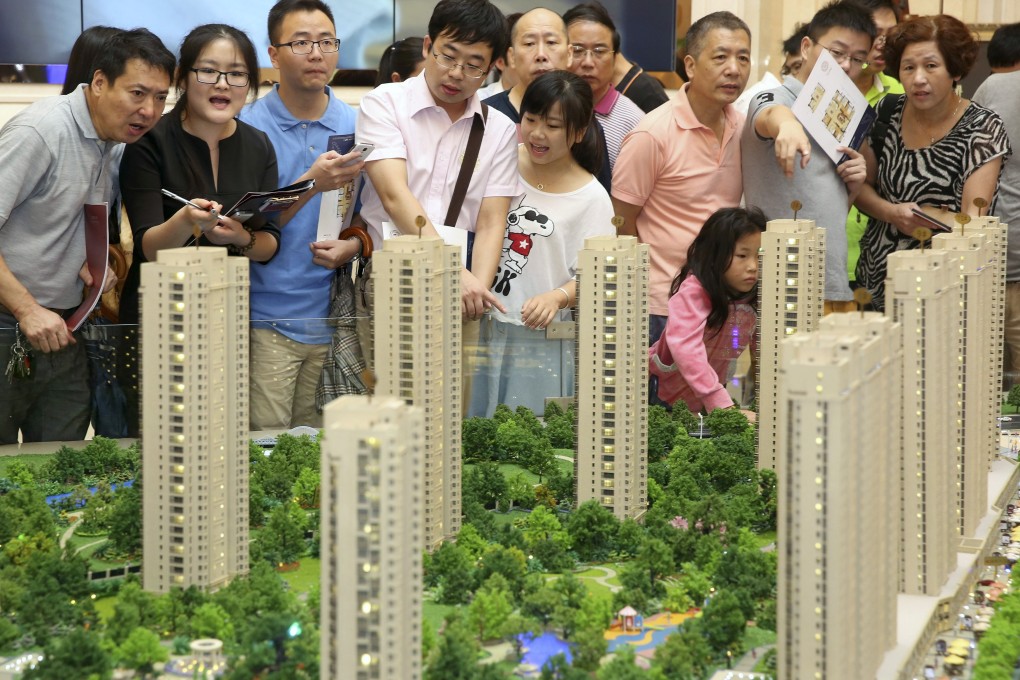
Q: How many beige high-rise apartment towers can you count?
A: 9